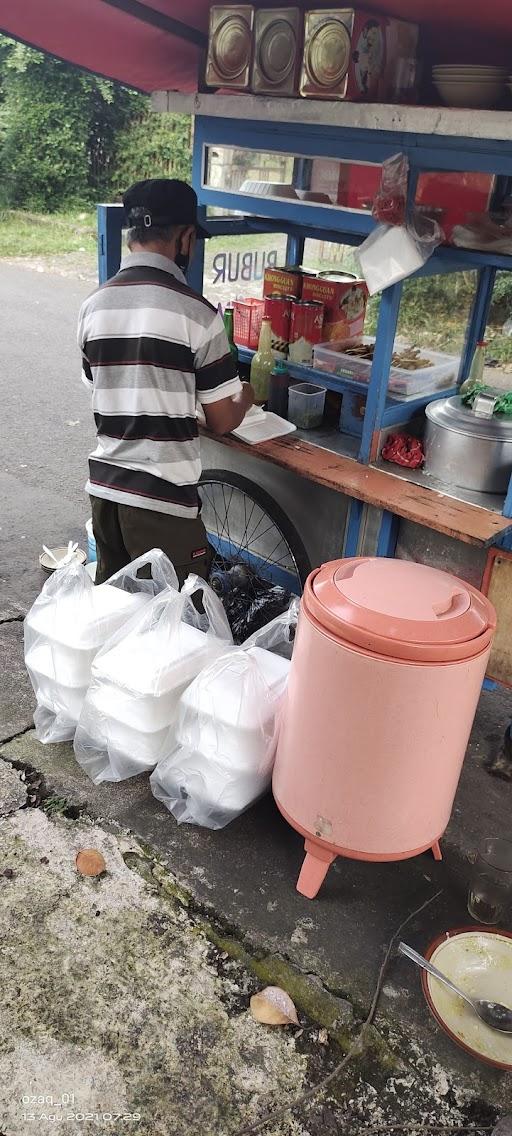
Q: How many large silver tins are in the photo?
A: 3